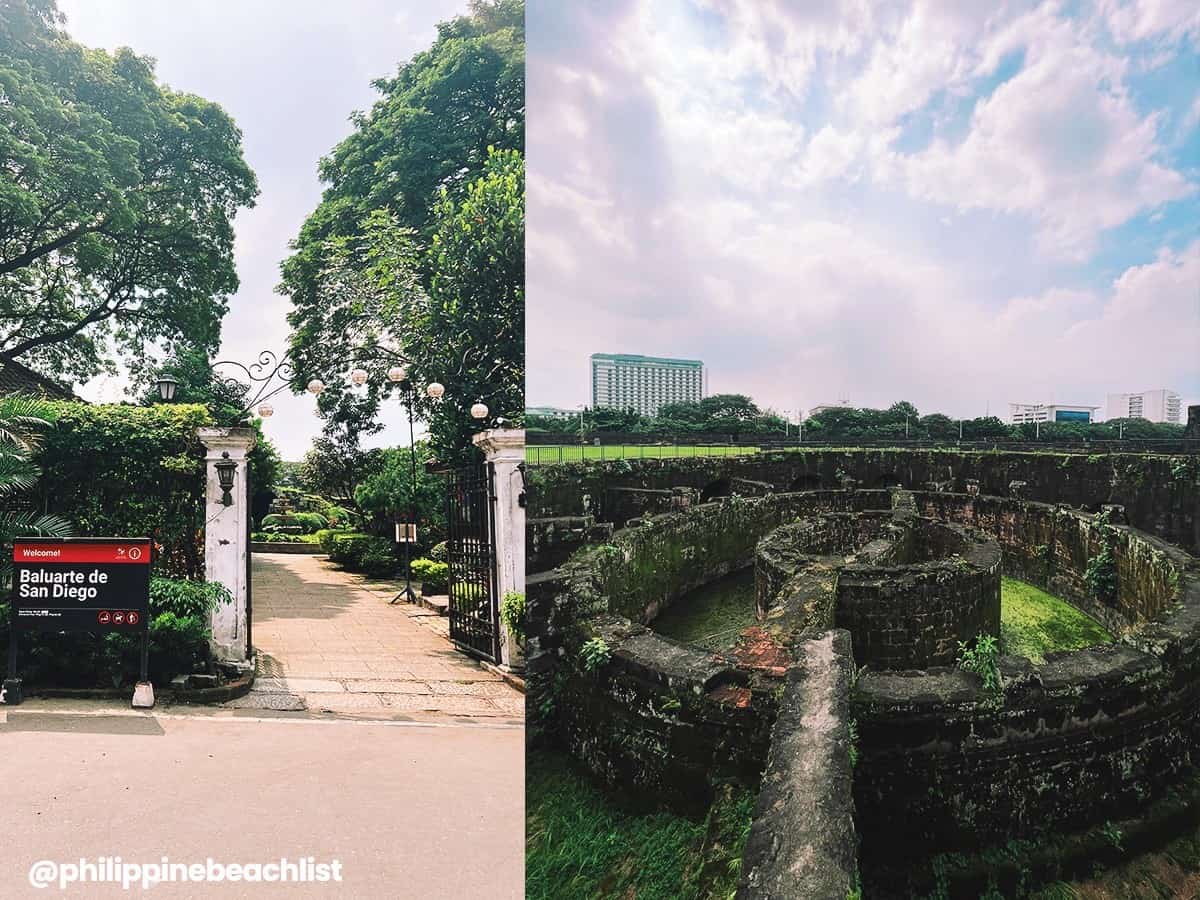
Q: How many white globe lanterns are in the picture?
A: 6